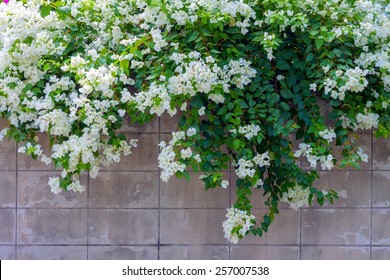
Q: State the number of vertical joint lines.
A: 6